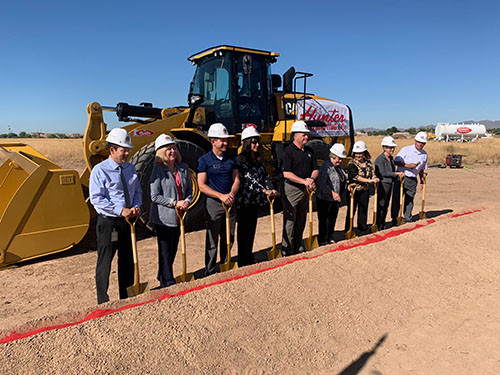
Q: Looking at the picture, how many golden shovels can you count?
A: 9